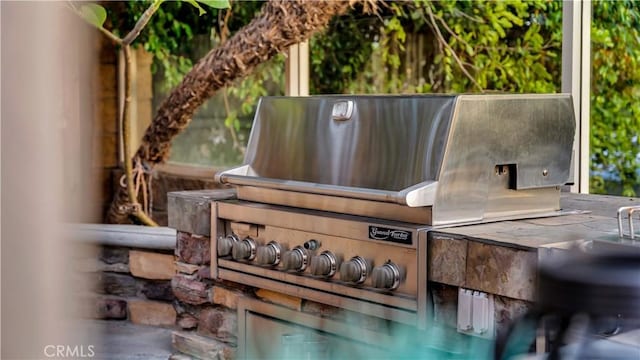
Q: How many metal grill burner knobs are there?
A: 7